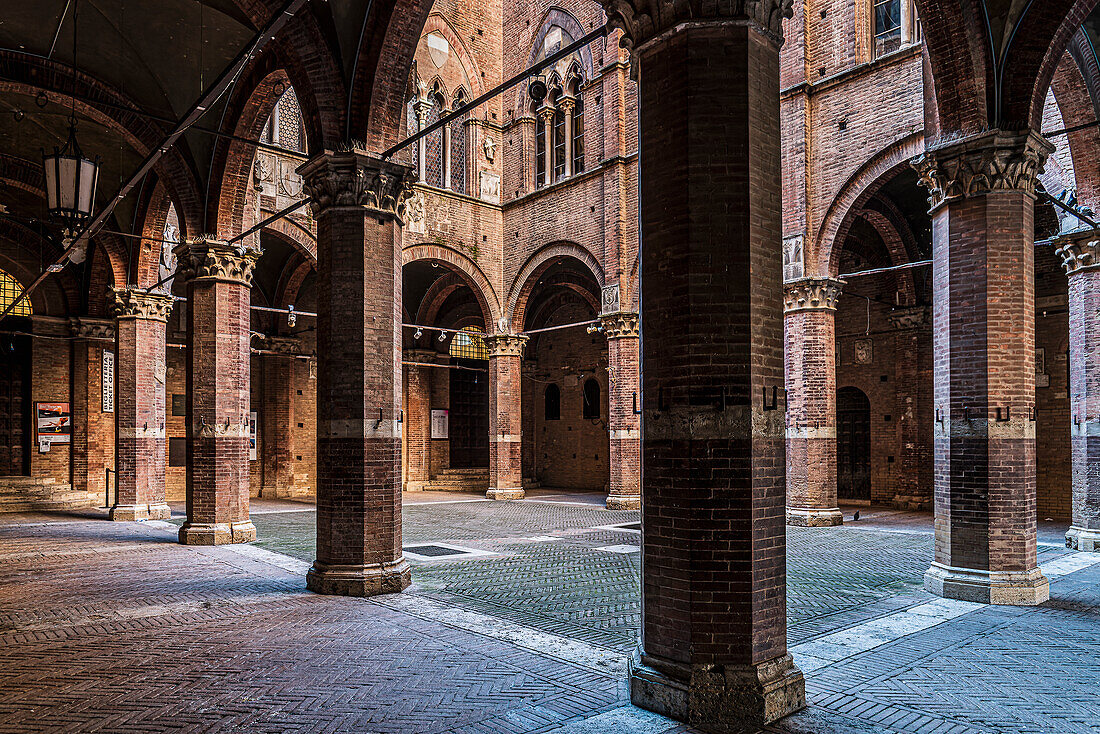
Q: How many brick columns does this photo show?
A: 9